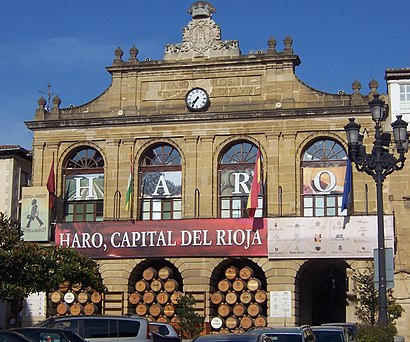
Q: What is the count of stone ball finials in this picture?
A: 8